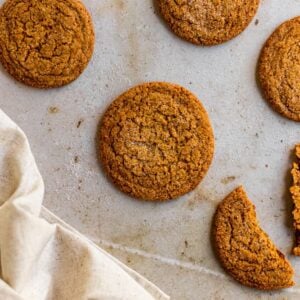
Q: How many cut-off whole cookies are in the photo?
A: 3